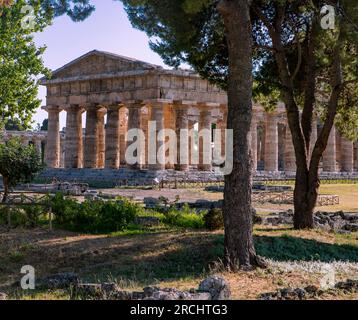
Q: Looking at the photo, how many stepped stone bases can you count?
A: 1